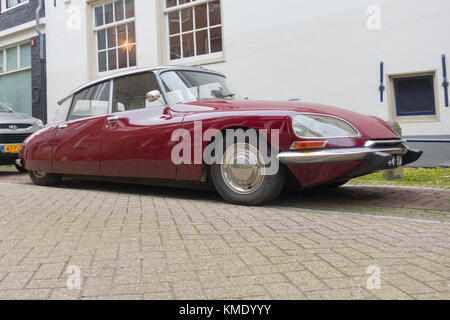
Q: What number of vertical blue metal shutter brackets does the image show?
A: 2